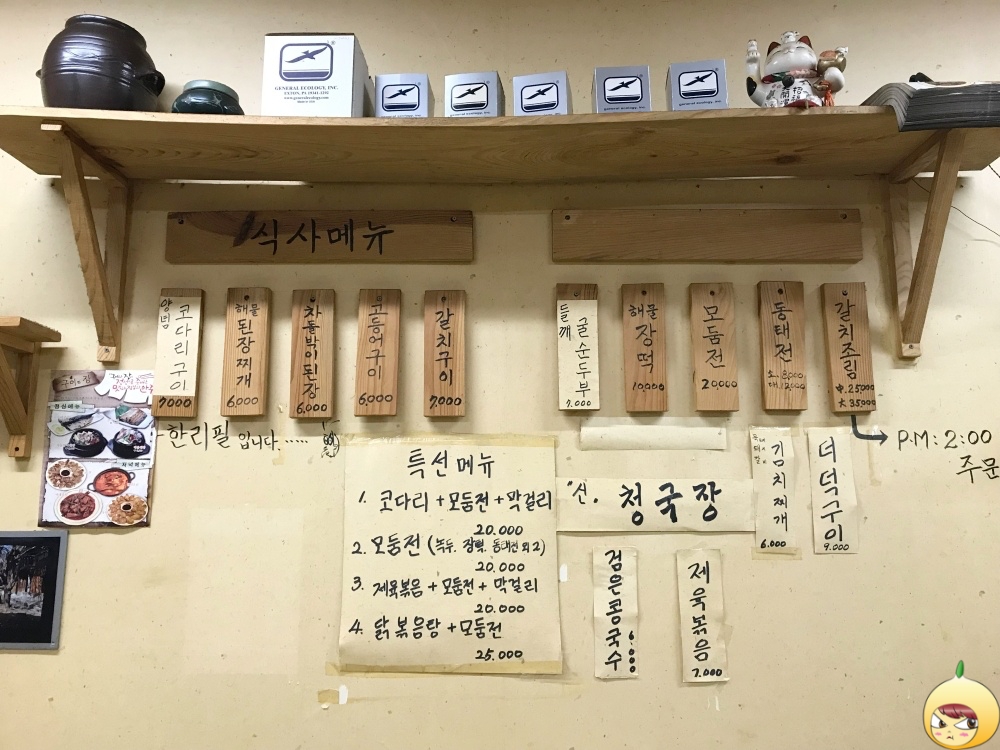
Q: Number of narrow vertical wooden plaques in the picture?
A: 10